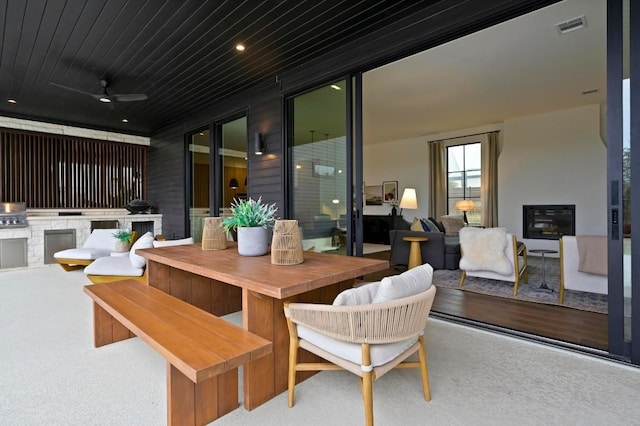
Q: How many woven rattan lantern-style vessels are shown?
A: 2